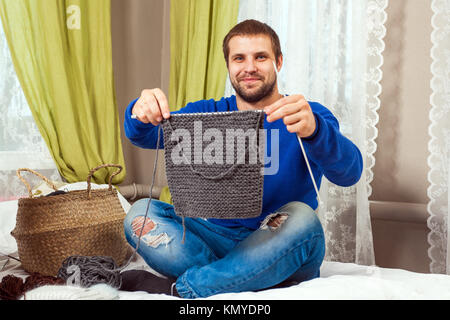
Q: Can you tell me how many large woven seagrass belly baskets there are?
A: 1